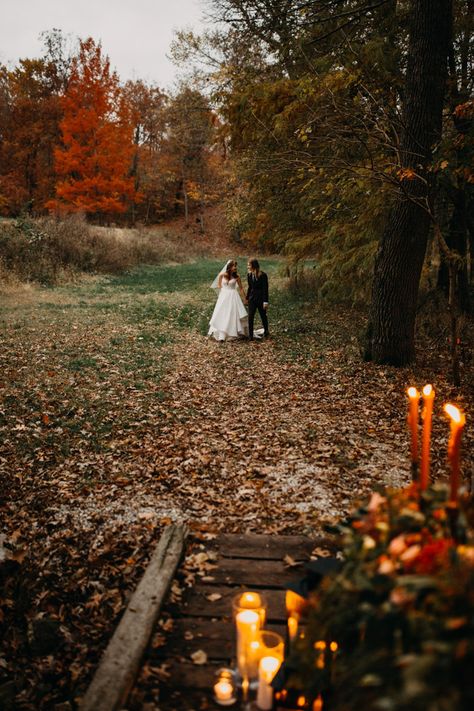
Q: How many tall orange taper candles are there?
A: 3